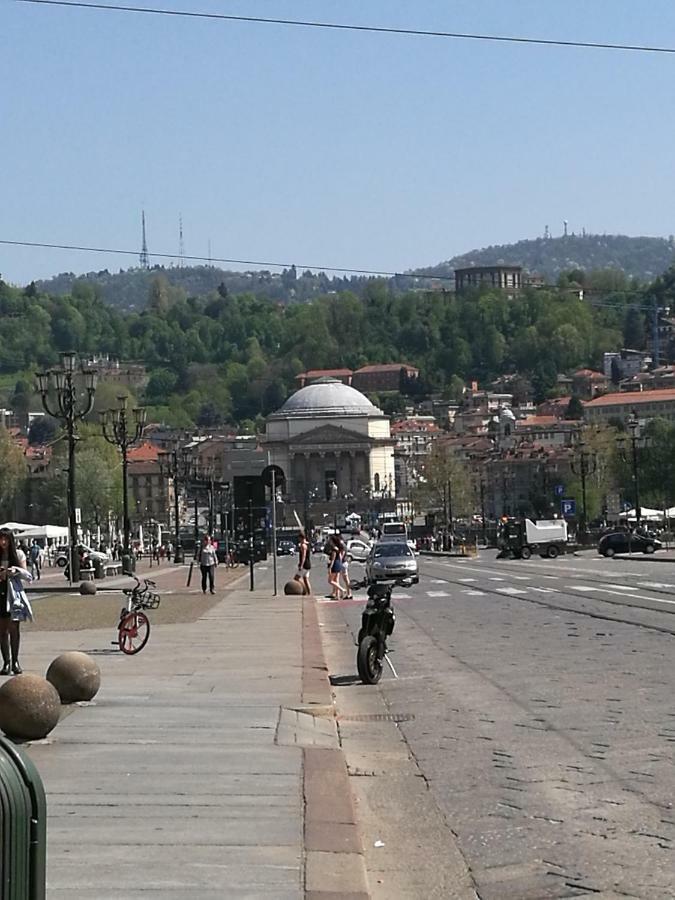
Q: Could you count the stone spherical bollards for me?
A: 4